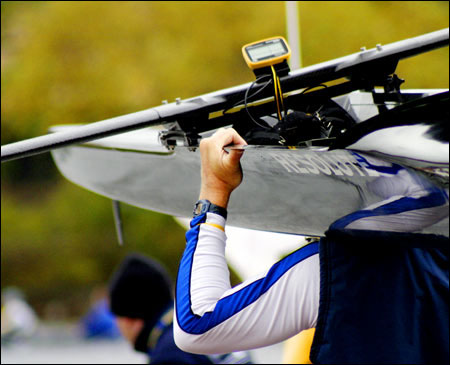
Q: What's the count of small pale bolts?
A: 4